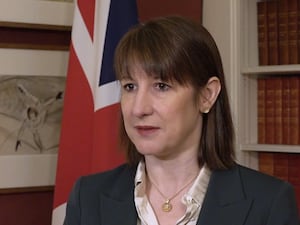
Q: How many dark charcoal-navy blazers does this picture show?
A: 1